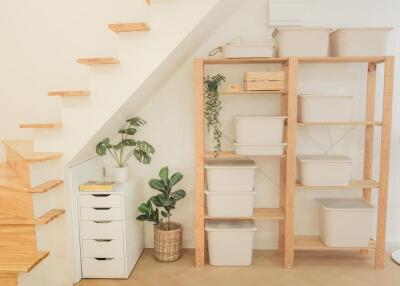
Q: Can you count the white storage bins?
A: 11